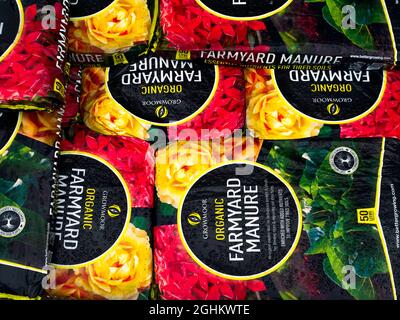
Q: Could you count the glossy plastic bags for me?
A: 8